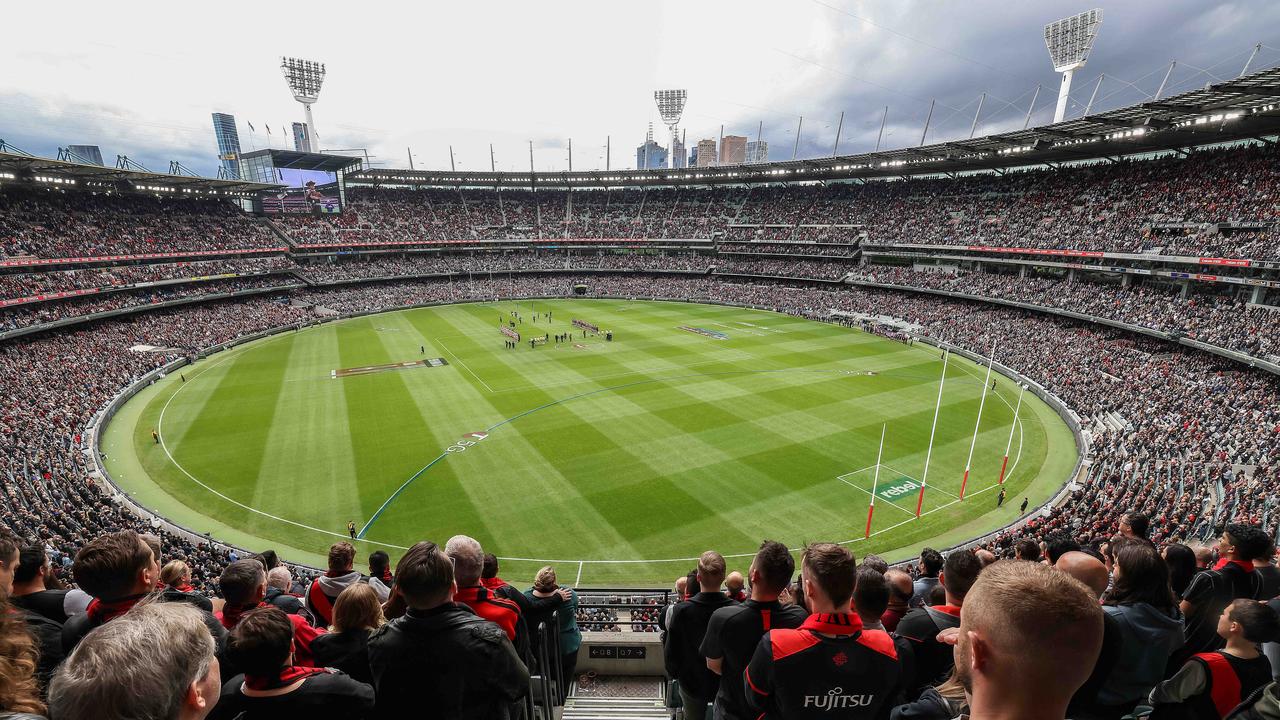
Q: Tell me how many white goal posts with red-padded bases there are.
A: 4